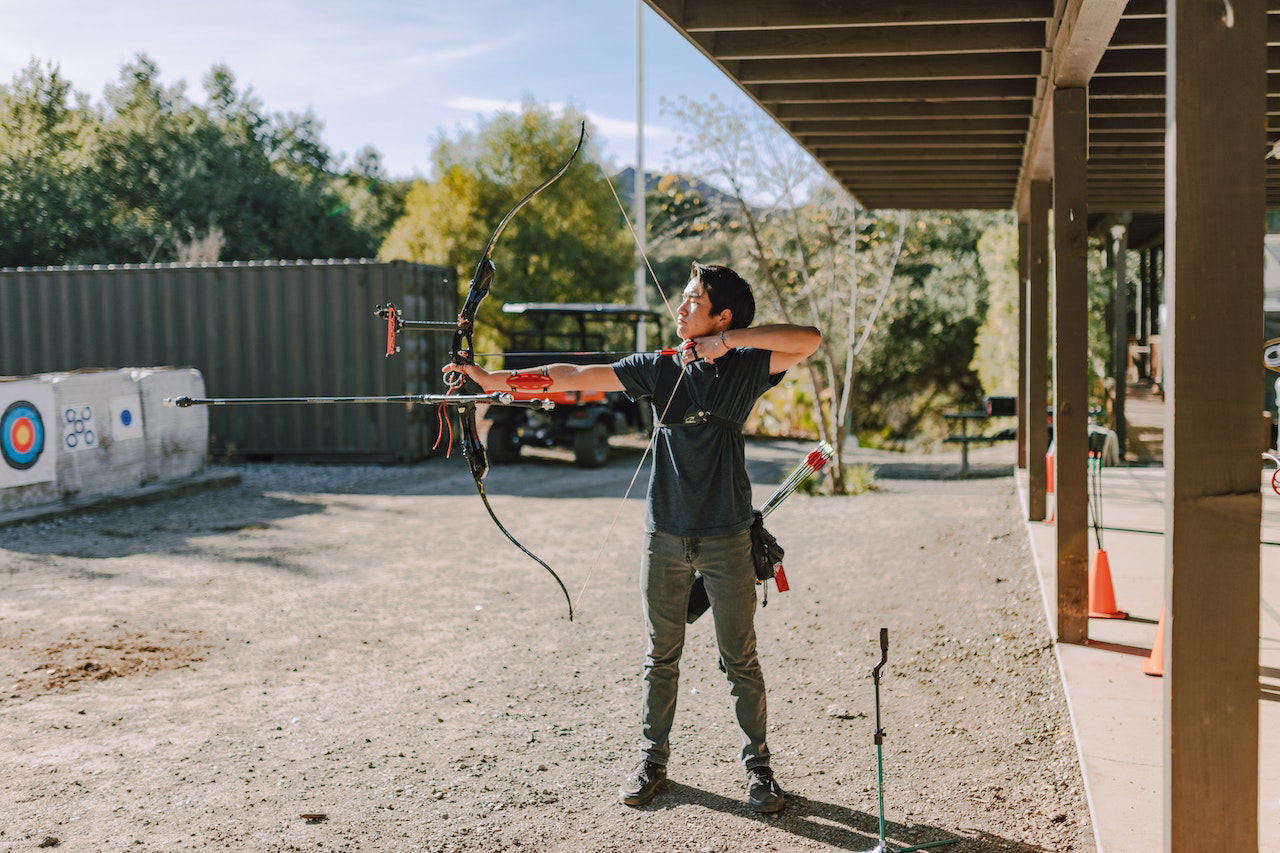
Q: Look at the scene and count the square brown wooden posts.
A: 4